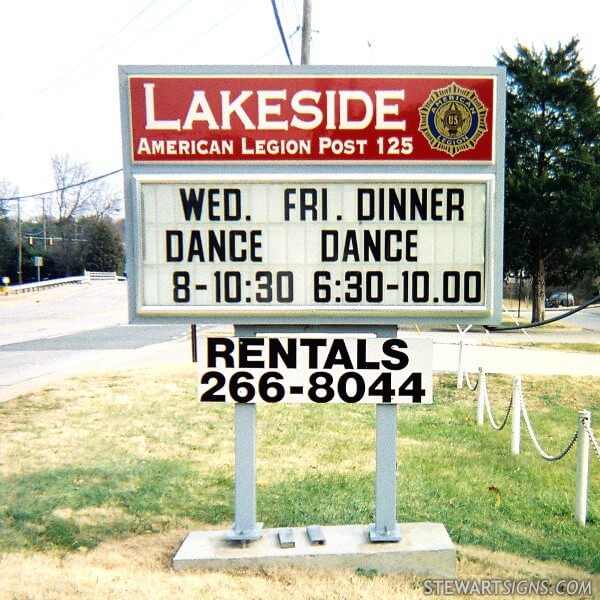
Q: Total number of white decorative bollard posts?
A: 4